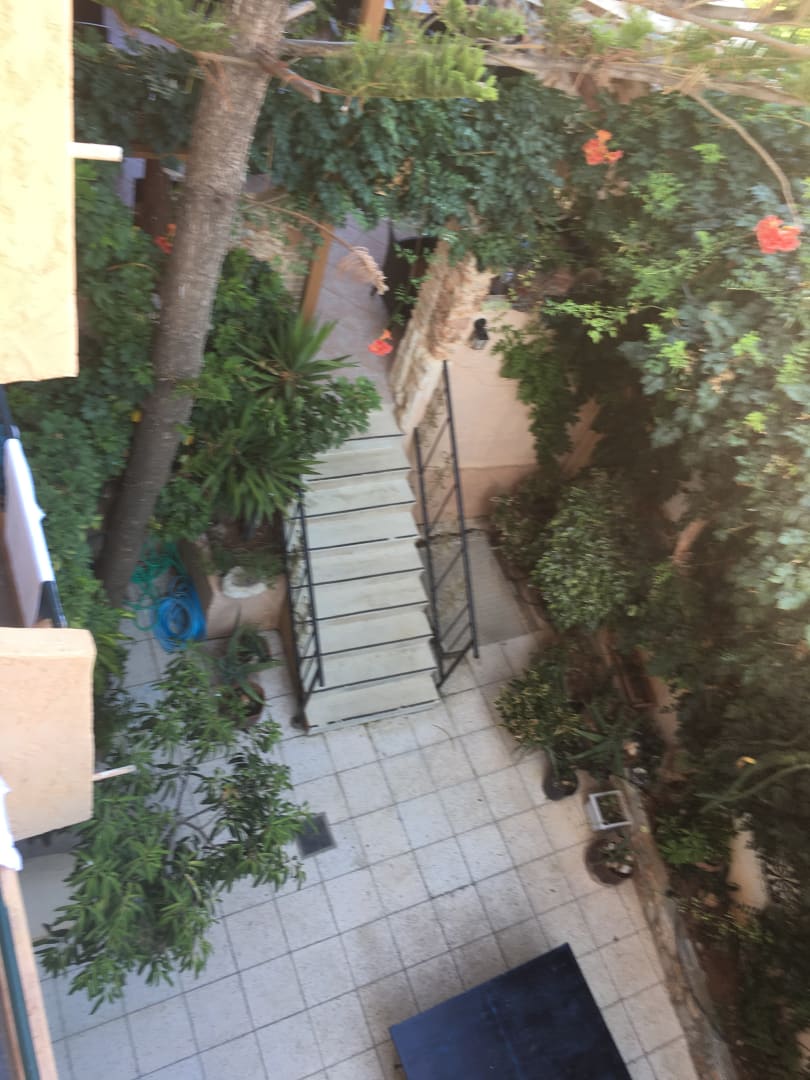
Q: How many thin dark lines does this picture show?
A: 9